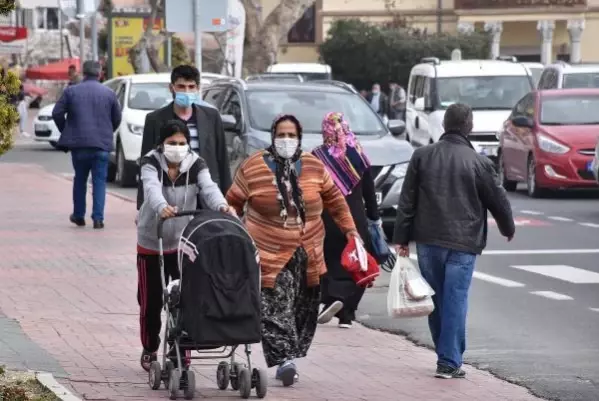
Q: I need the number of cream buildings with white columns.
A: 1